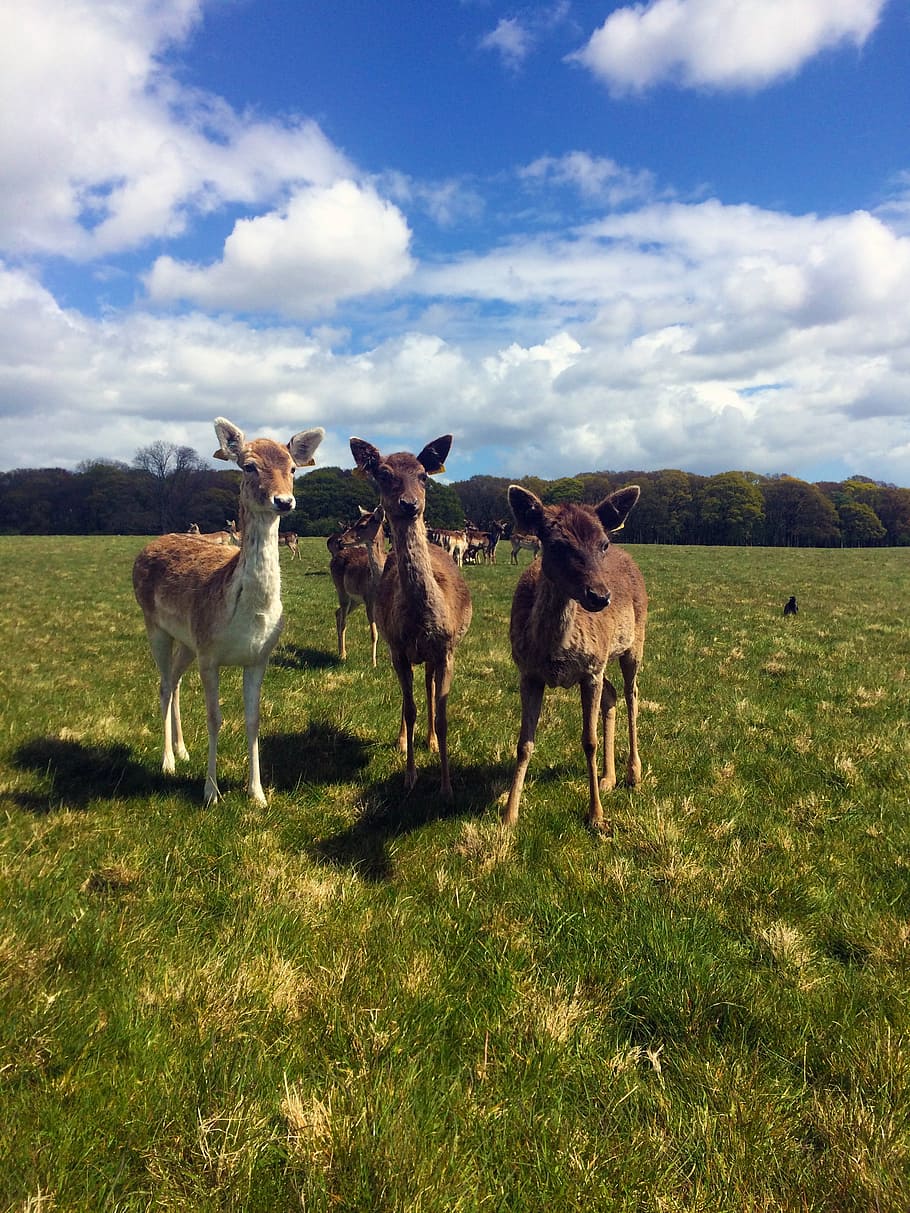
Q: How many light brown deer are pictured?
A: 1